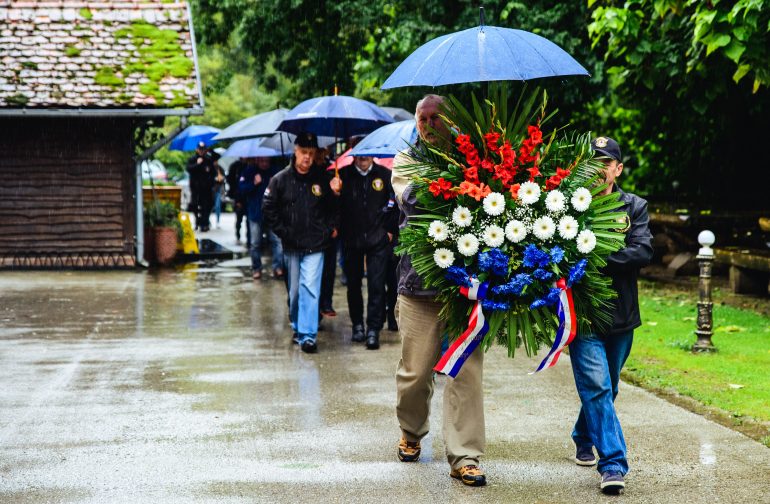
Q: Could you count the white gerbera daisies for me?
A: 13